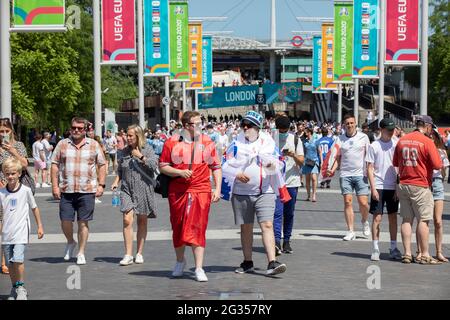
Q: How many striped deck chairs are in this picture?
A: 0